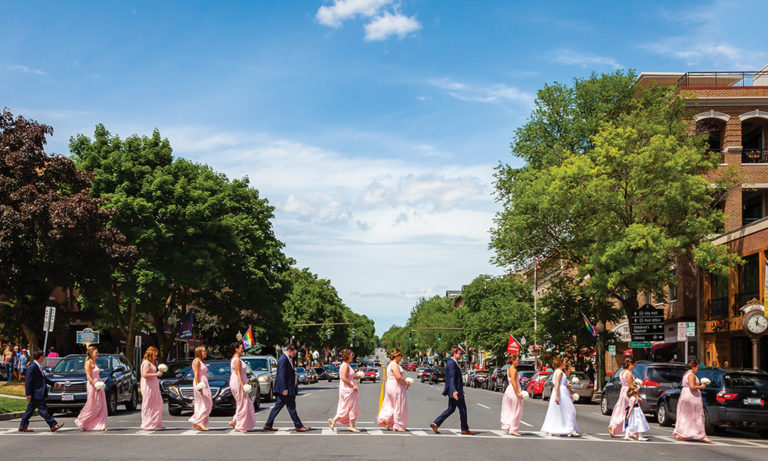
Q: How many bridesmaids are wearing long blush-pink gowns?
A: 9